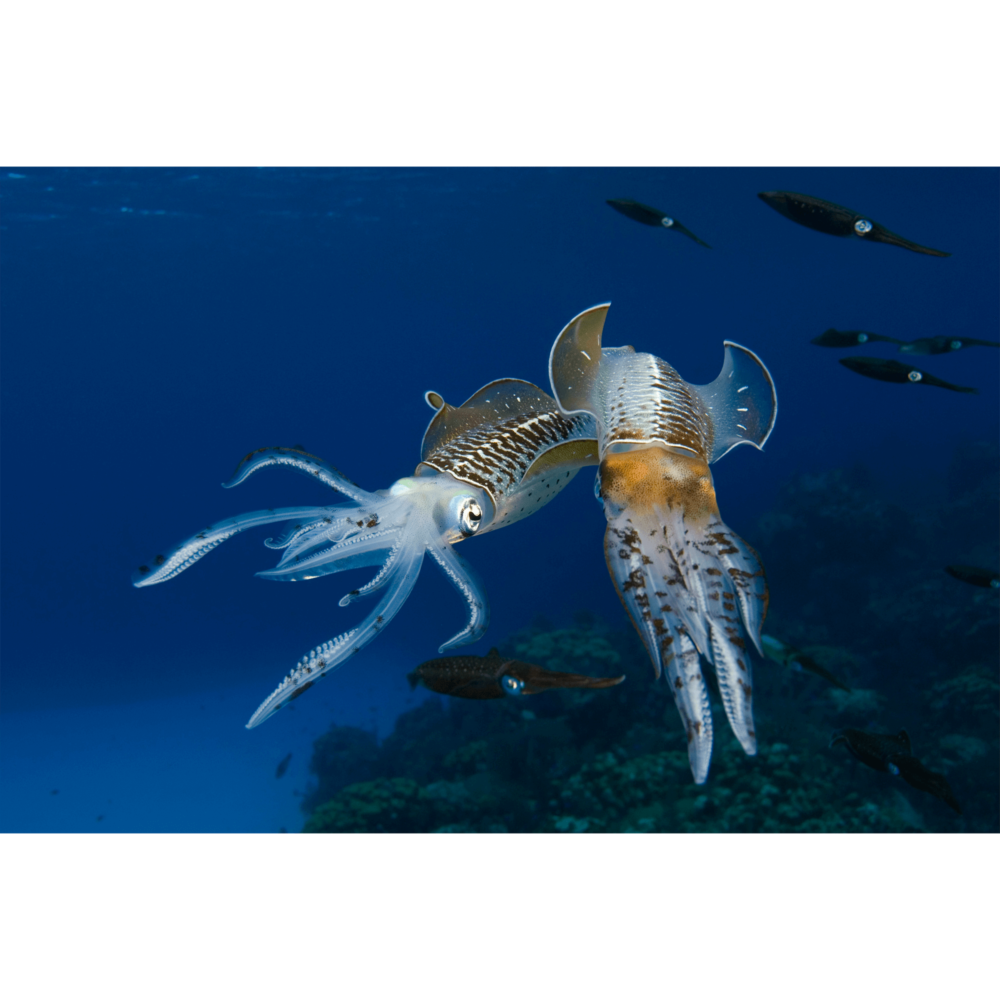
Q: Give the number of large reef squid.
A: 2